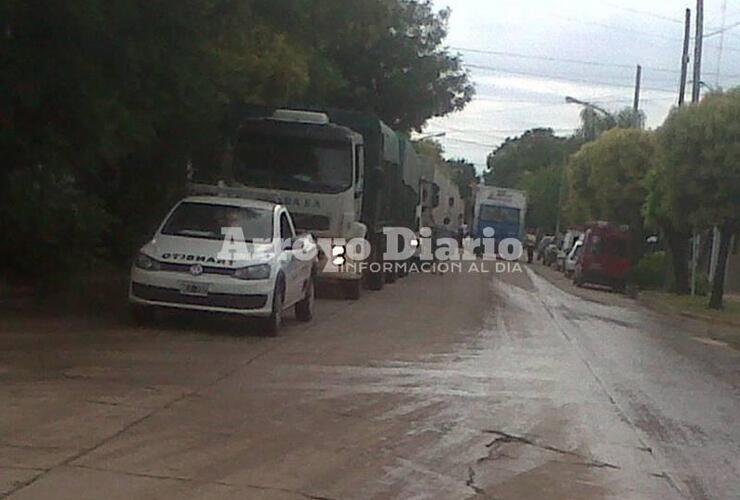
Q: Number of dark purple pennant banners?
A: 0